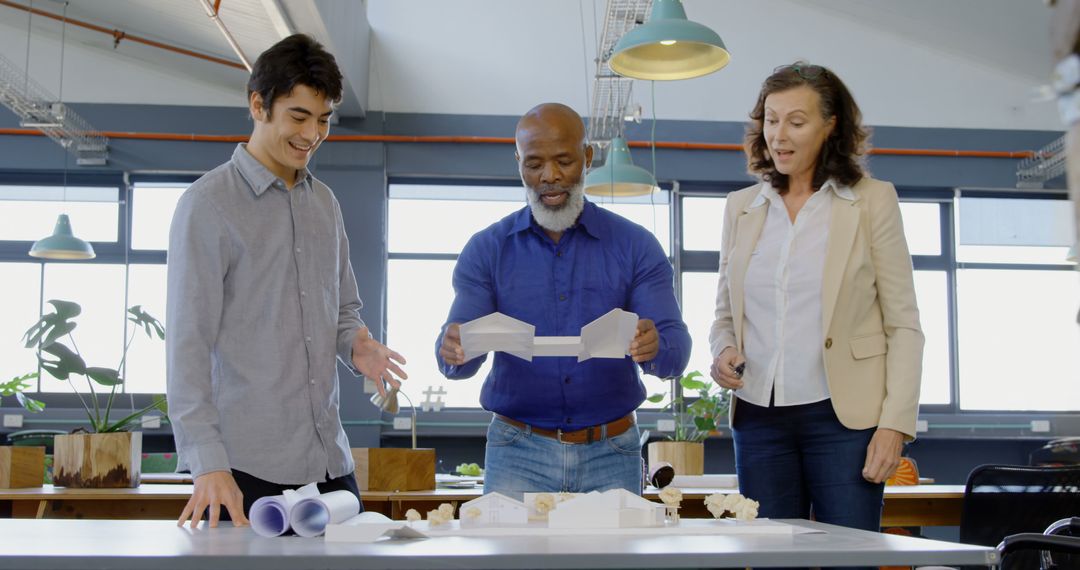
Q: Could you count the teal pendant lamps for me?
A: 3